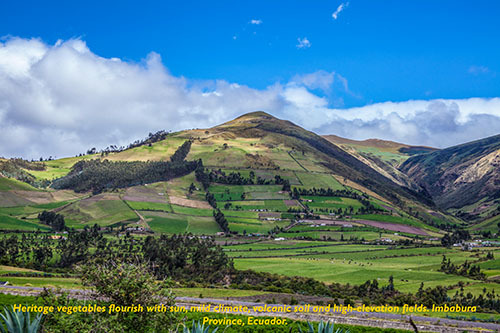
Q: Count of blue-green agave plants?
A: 3